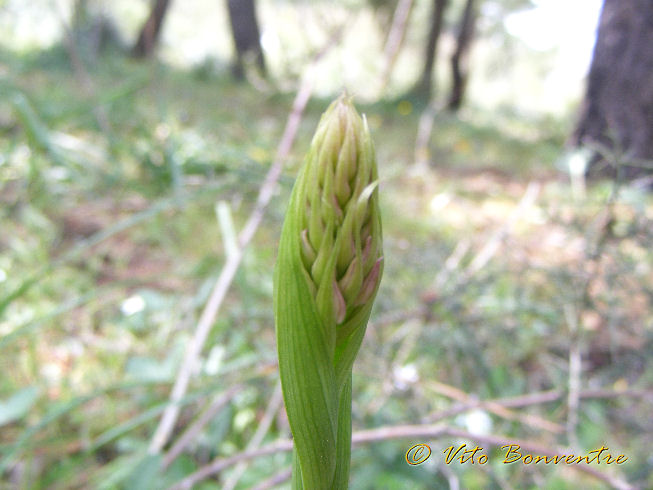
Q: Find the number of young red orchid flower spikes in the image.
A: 1